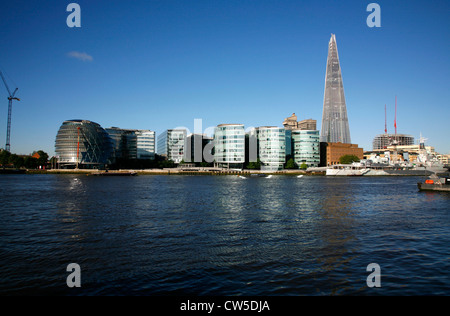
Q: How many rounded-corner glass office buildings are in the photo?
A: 3